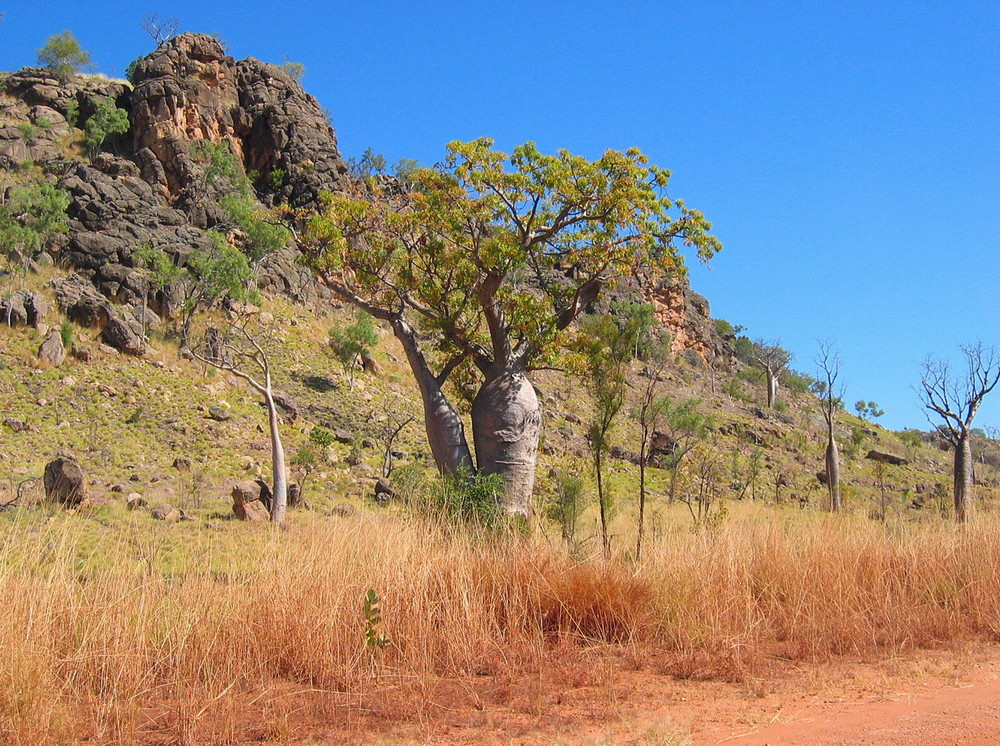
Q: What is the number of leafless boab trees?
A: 4